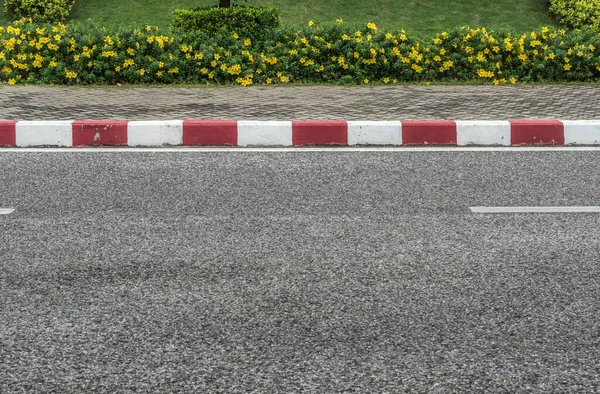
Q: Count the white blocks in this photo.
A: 6